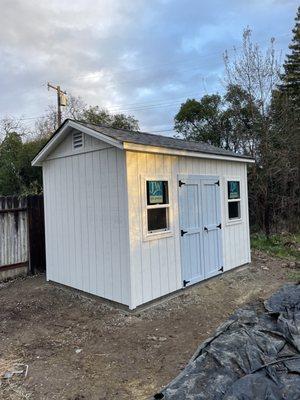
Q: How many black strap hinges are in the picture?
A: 6